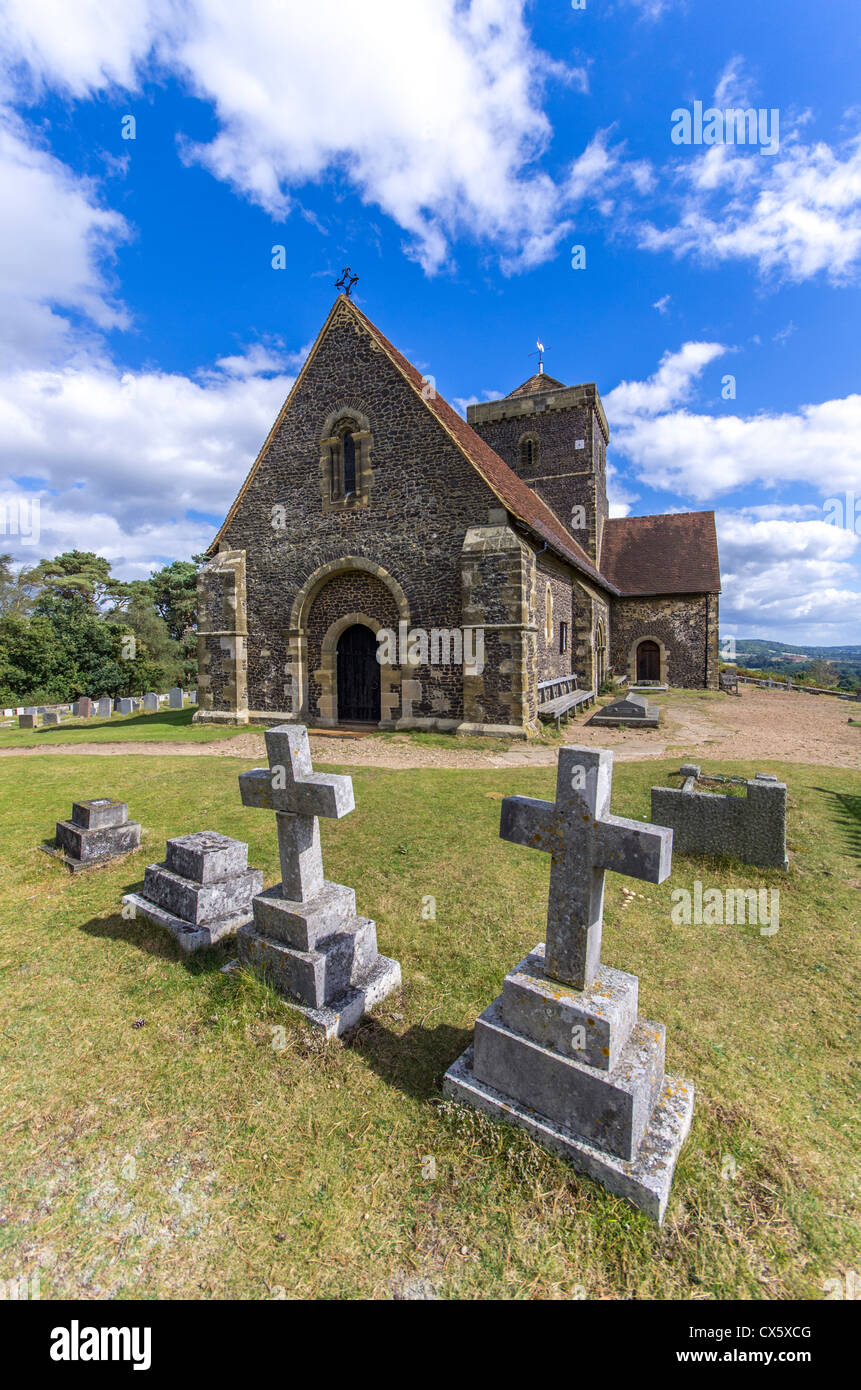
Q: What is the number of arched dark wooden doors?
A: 2